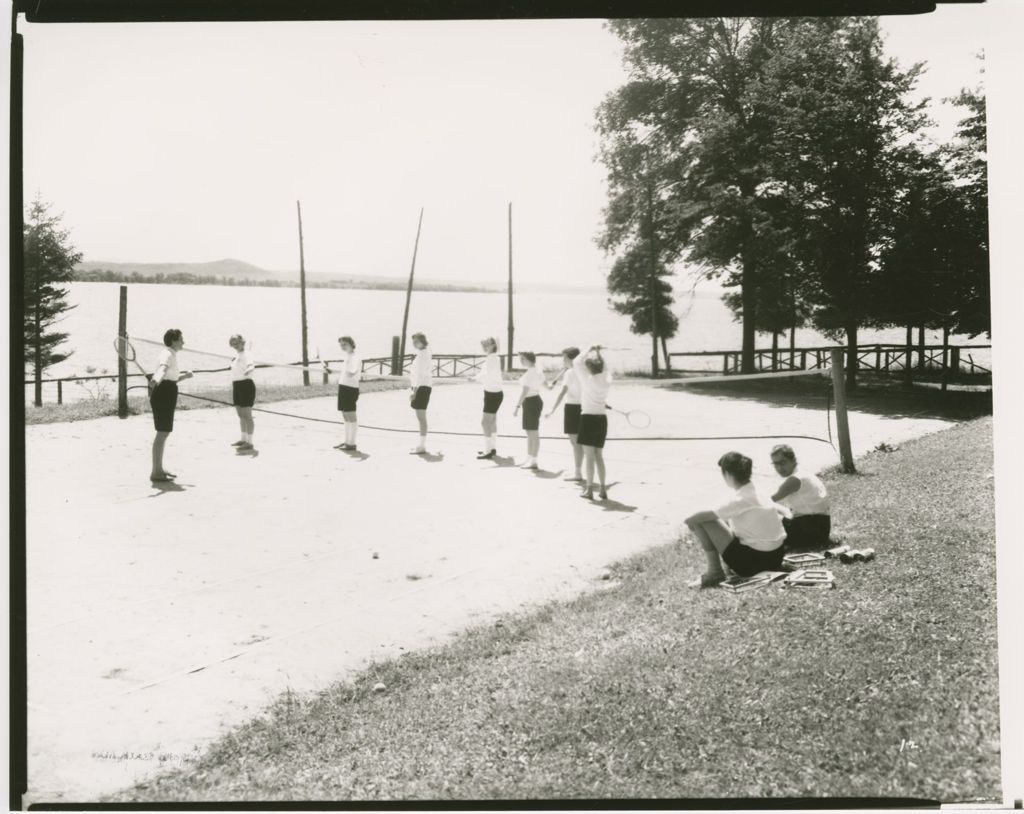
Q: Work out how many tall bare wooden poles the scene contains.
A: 3